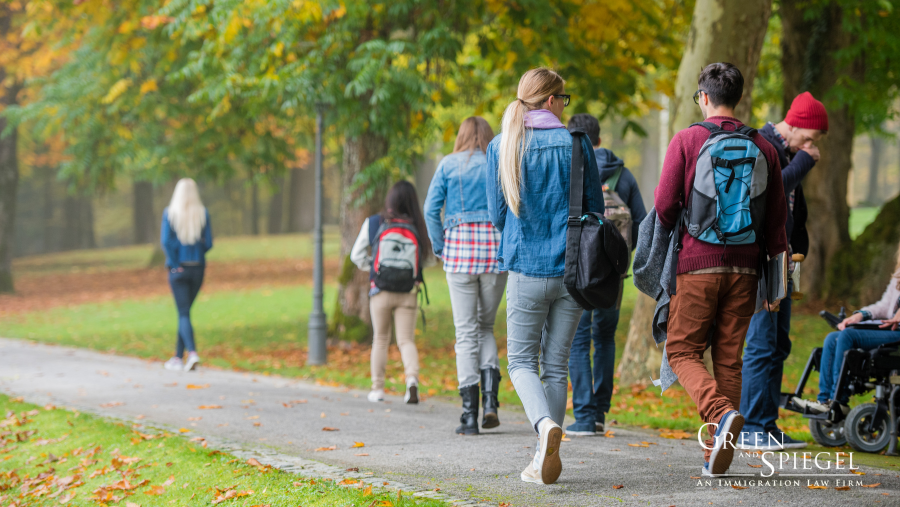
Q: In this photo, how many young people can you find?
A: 8